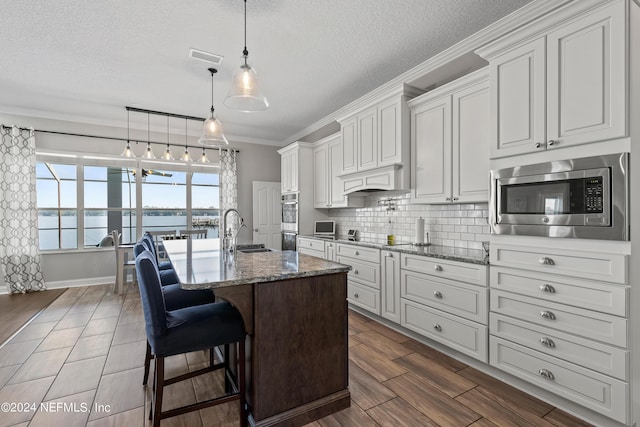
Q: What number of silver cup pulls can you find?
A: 14